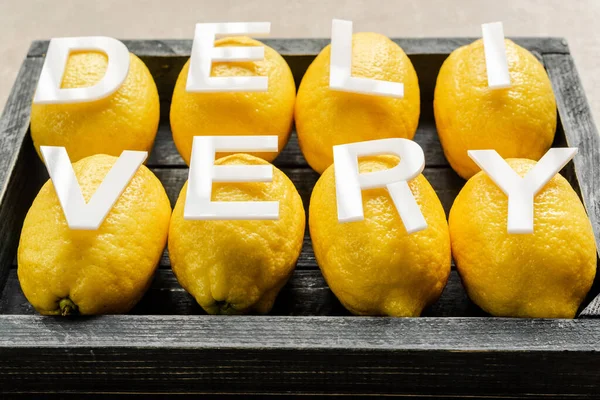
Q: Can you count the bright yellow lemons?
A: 8